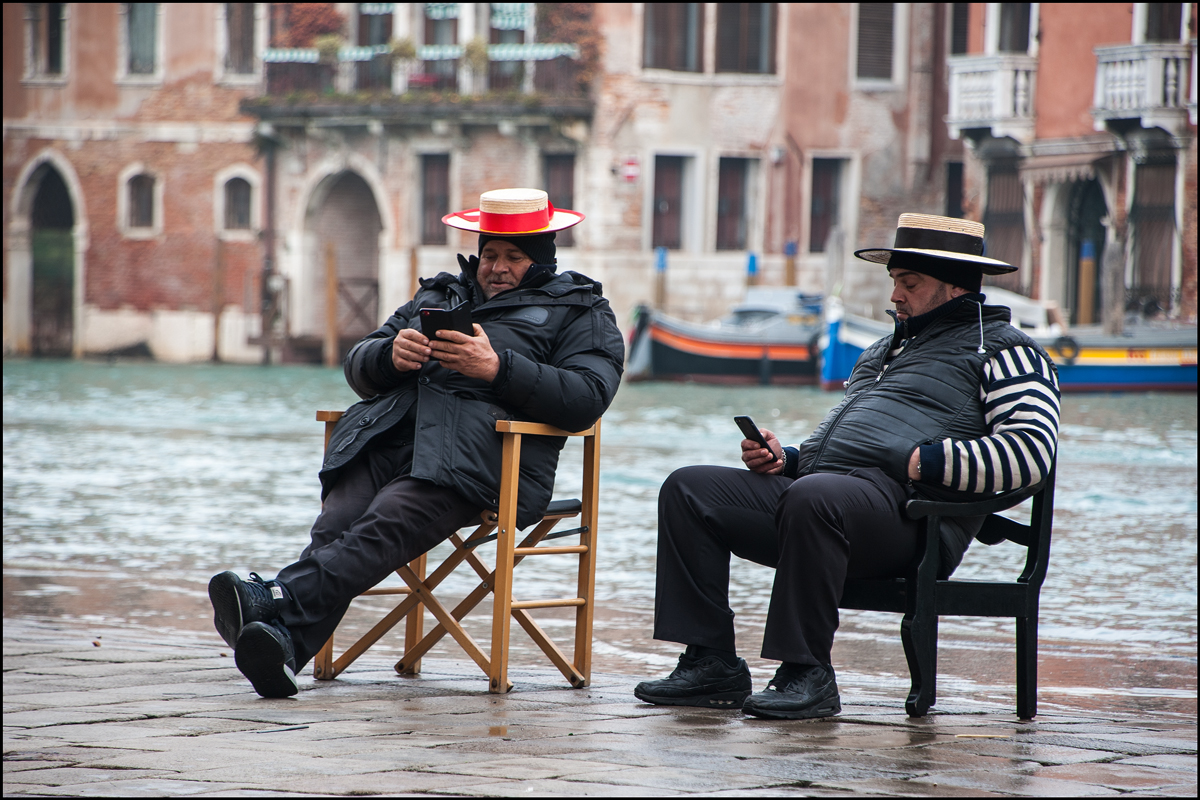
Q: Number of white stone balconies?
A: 2